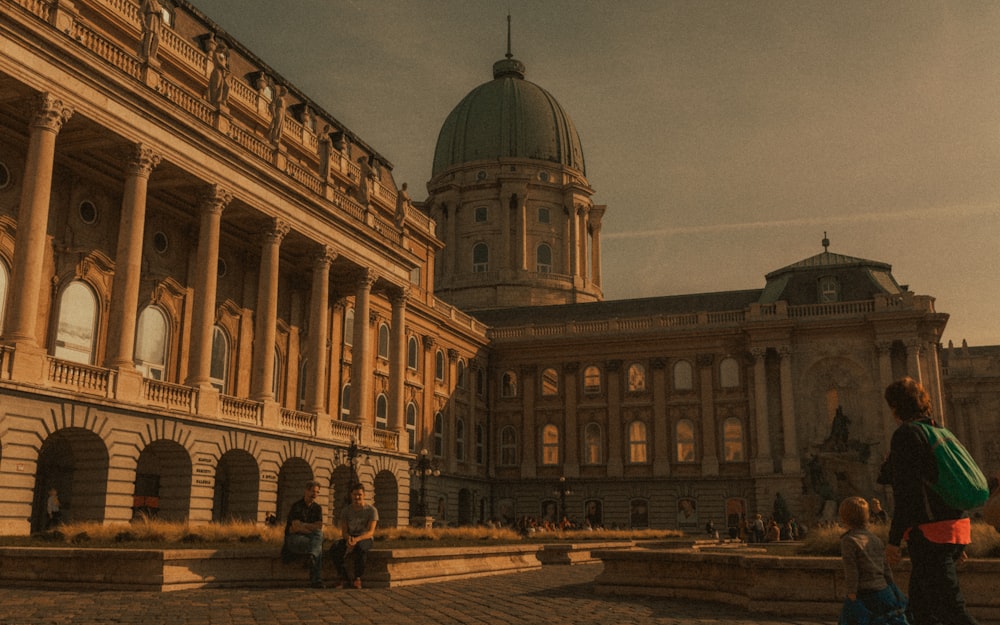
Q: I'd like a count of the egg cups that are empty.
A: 0